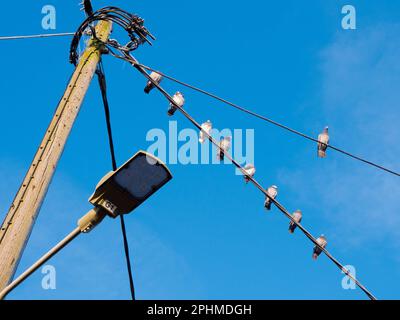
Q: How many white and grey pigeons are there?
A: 9